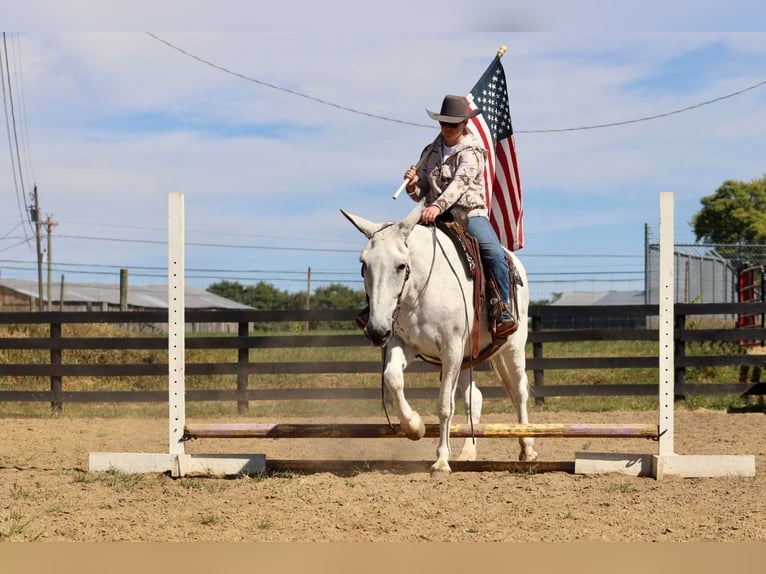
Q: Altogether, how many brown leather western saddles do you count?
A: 1